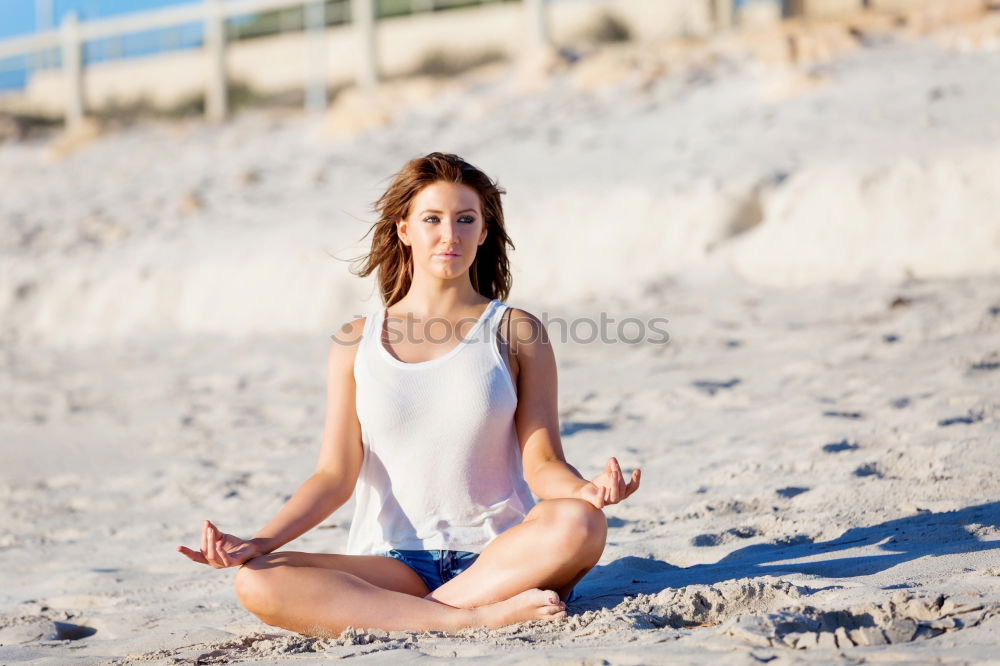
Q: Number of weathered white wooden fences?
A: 1